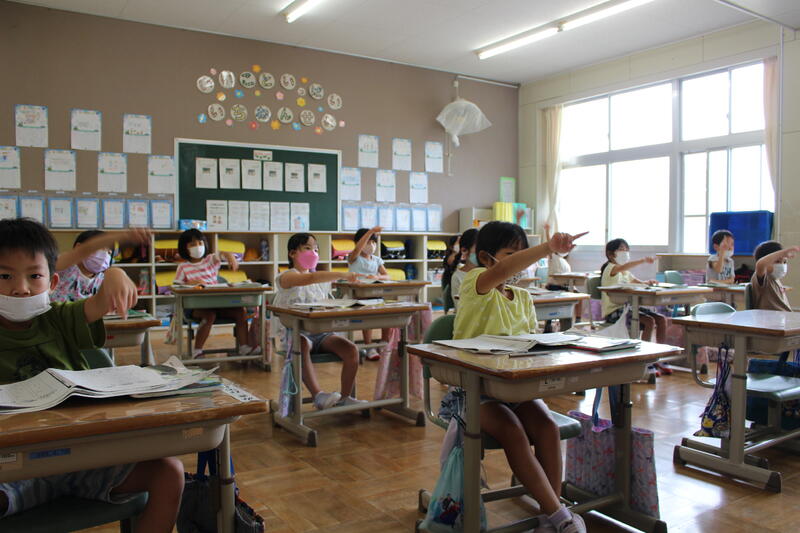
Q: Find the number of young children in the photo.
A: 12